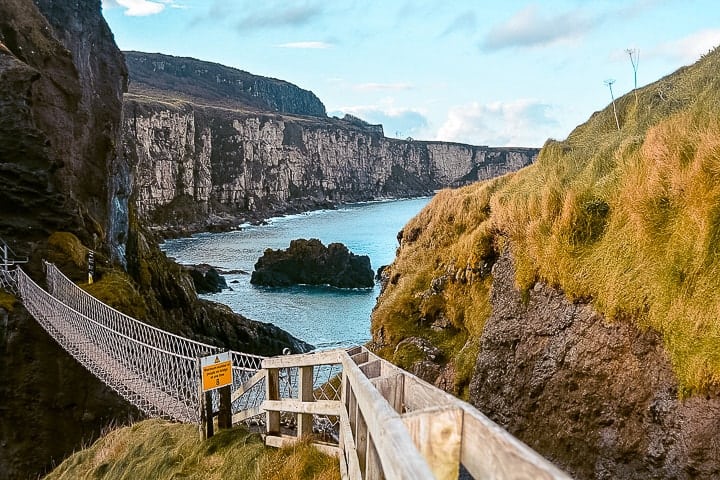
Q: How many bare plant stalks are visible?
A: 2